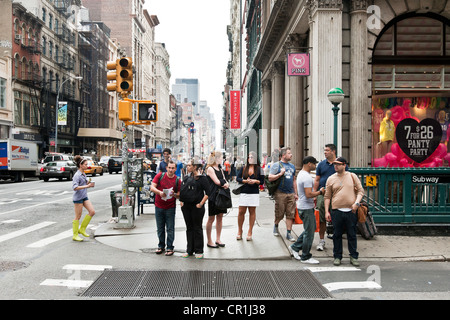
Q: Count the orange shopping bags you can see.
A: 2